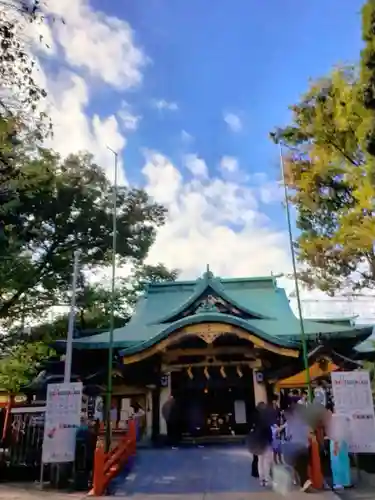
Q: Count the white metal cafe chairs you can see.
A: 0